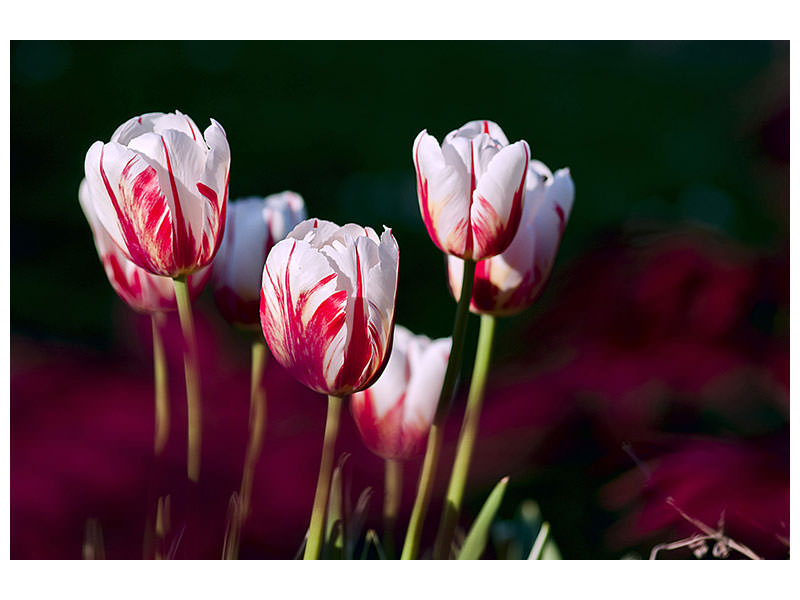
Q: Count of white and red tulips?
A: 7